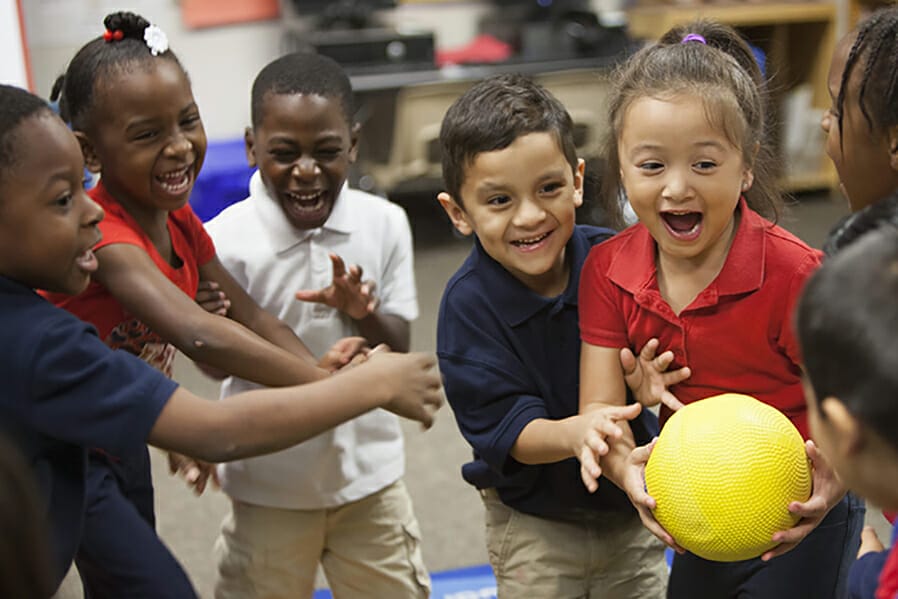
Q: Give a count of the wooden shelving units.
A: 1